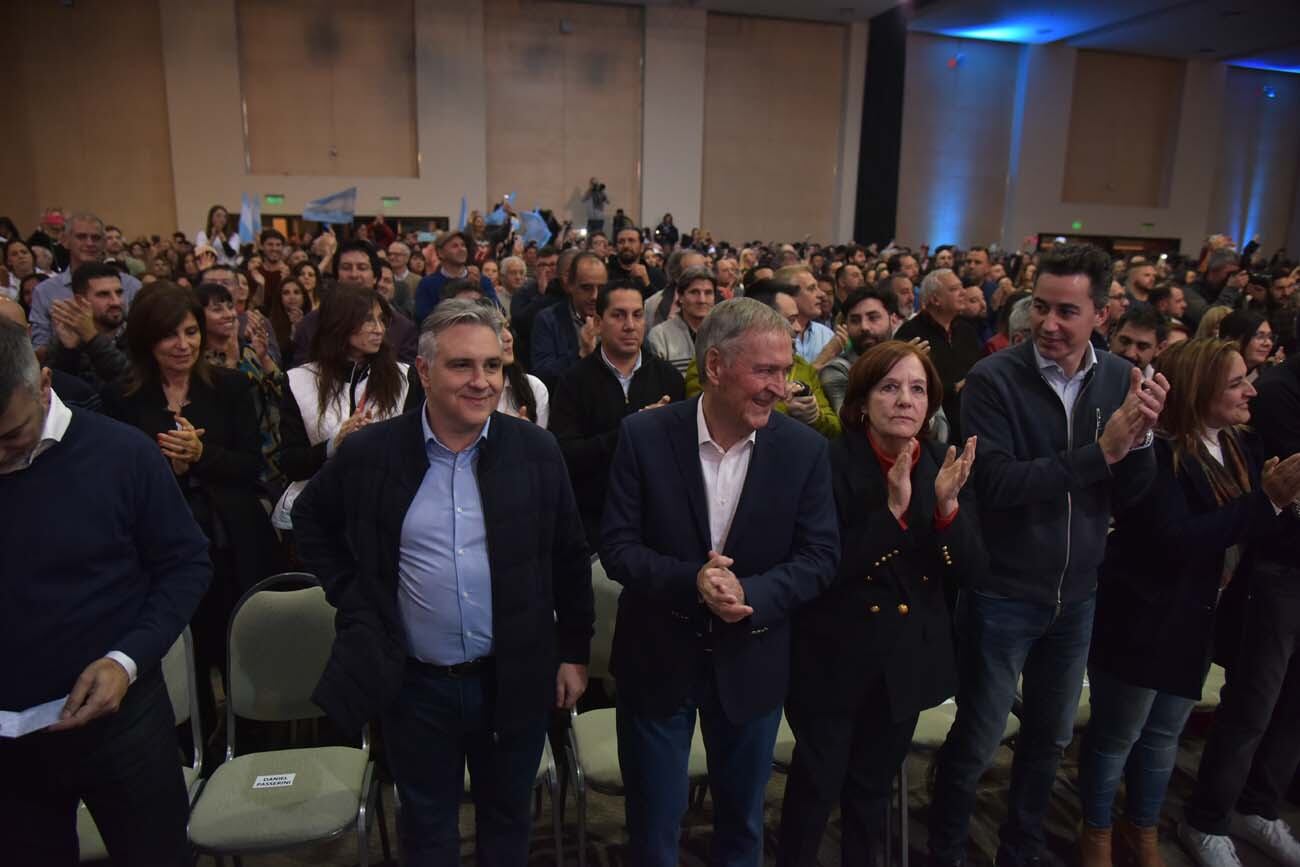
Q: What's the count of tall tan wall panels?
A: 5